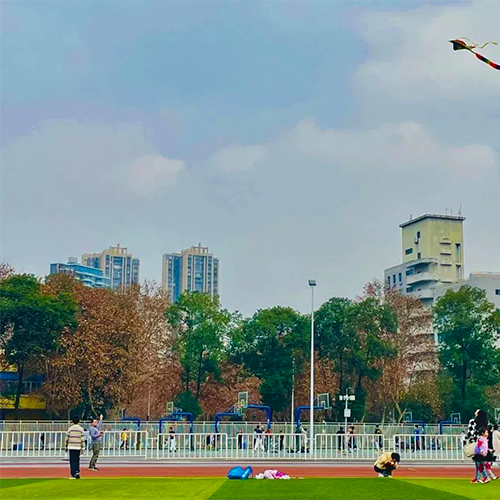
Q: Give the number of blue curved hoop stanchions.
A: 8